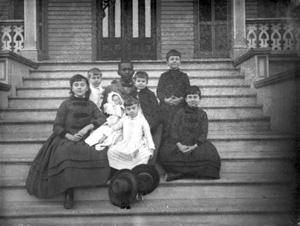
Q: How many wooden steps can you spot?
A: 11